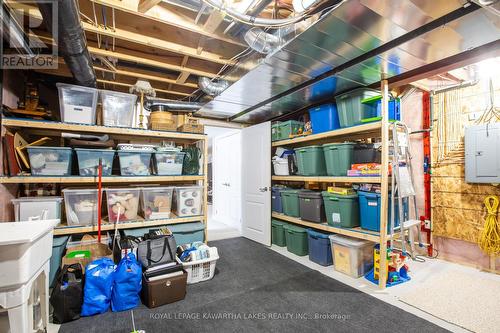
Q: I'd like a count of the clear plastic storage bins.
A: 12